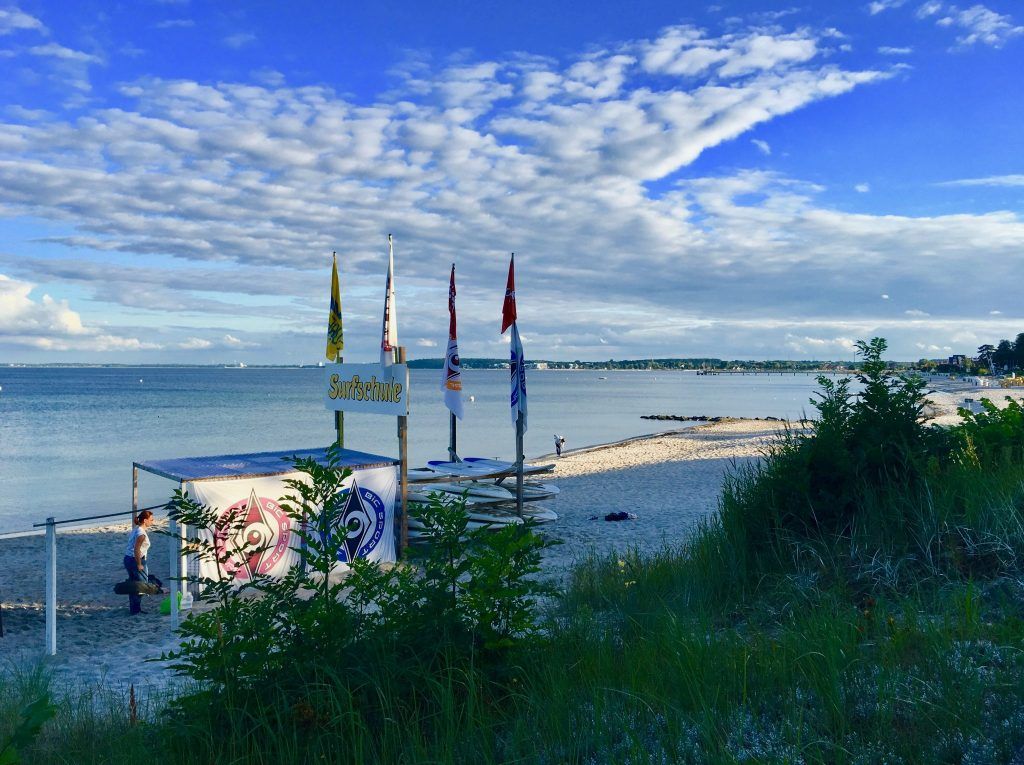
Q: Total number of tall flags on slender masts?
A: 4